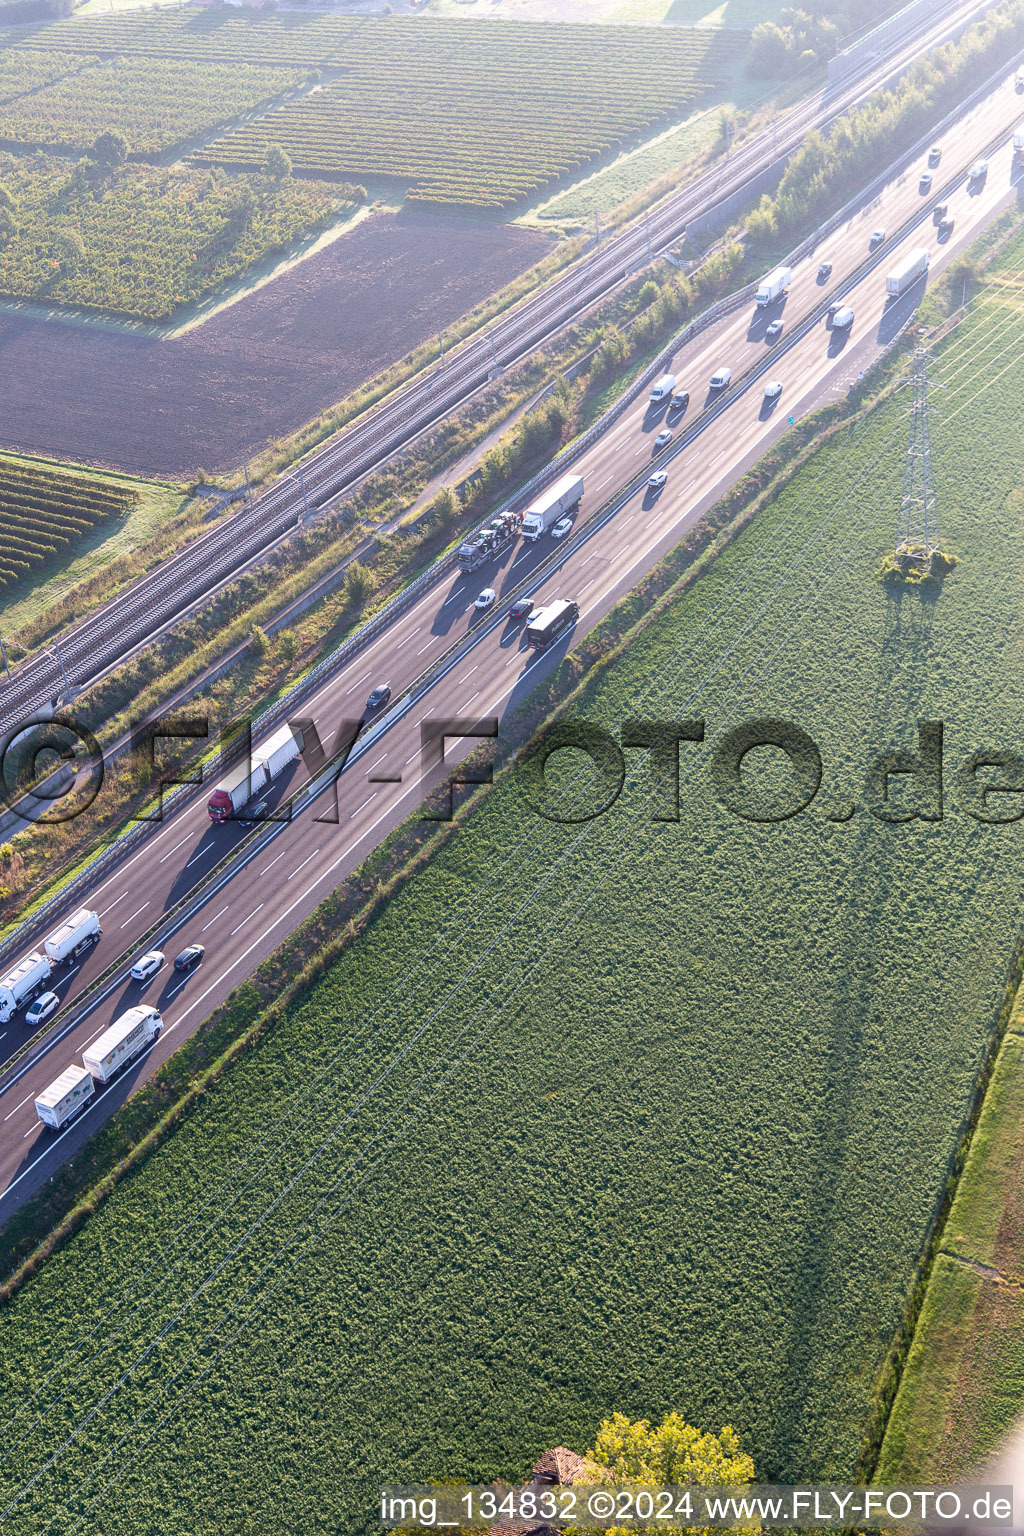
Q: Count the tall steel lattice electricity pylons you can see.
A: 1